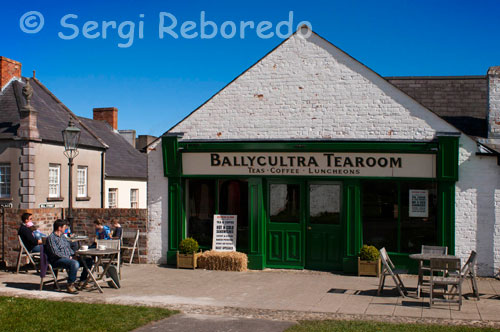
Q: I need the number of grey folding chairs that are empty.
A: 6